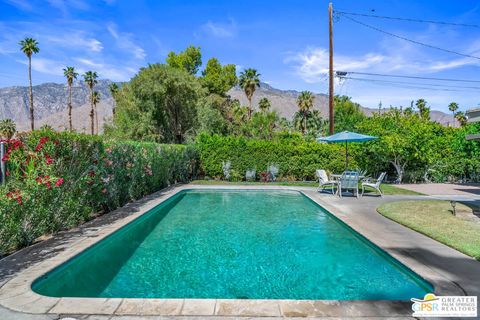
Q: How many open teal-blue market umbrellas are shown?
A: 1